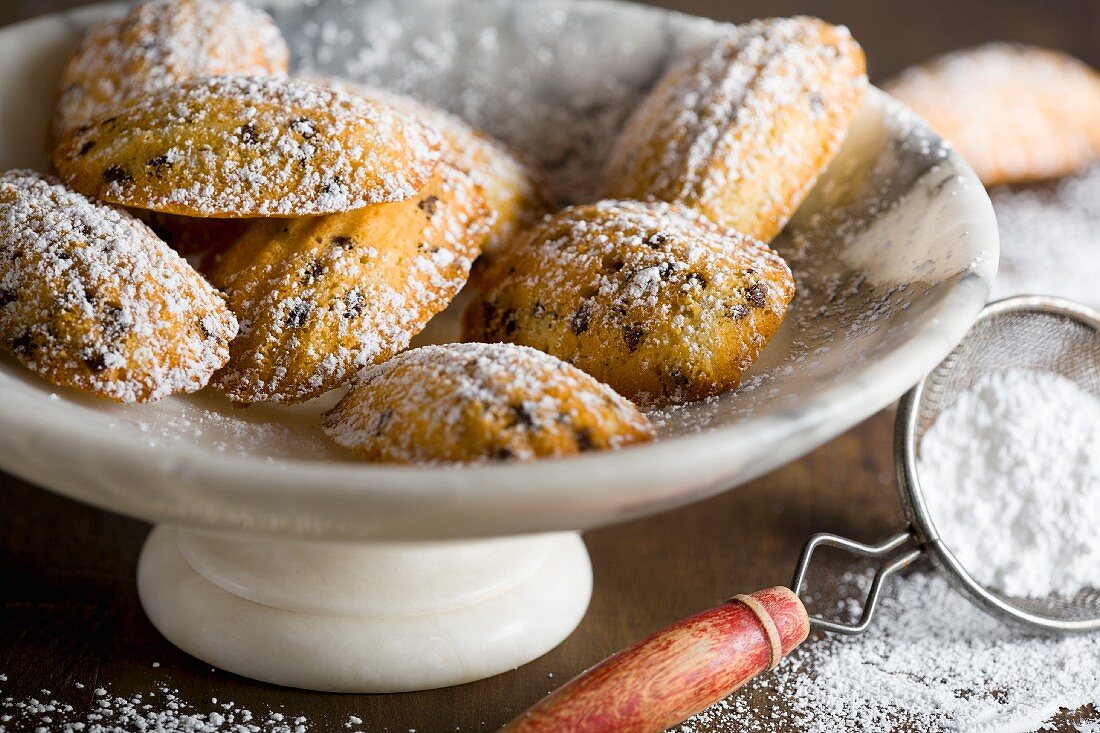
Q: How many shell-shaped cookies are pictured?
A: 9